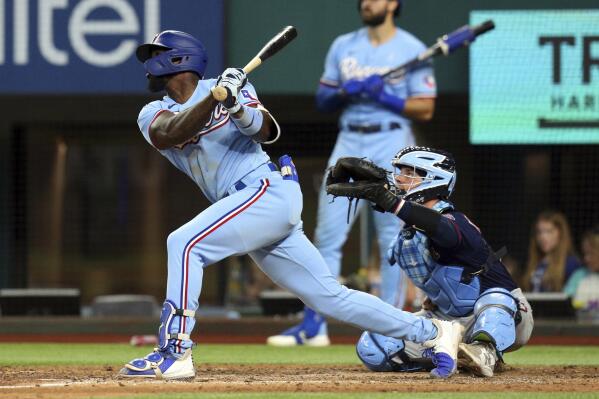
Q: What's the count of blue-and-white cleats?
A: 3